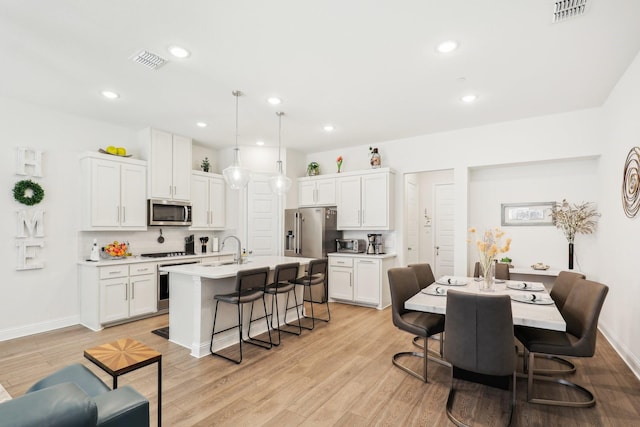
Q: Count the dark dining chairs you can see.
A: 6